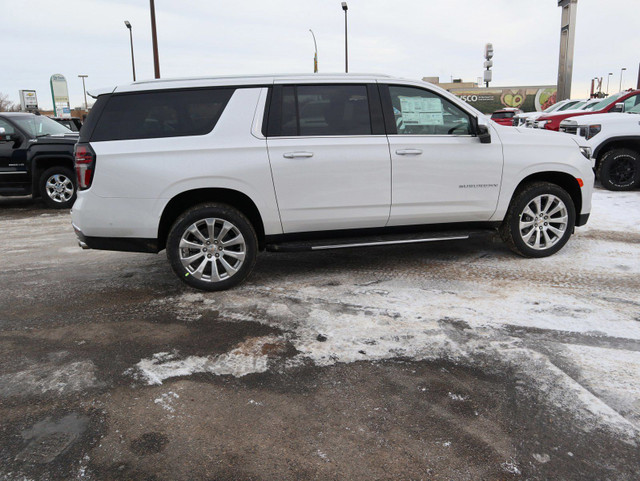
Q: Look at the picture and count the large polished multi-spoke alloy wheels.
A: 2